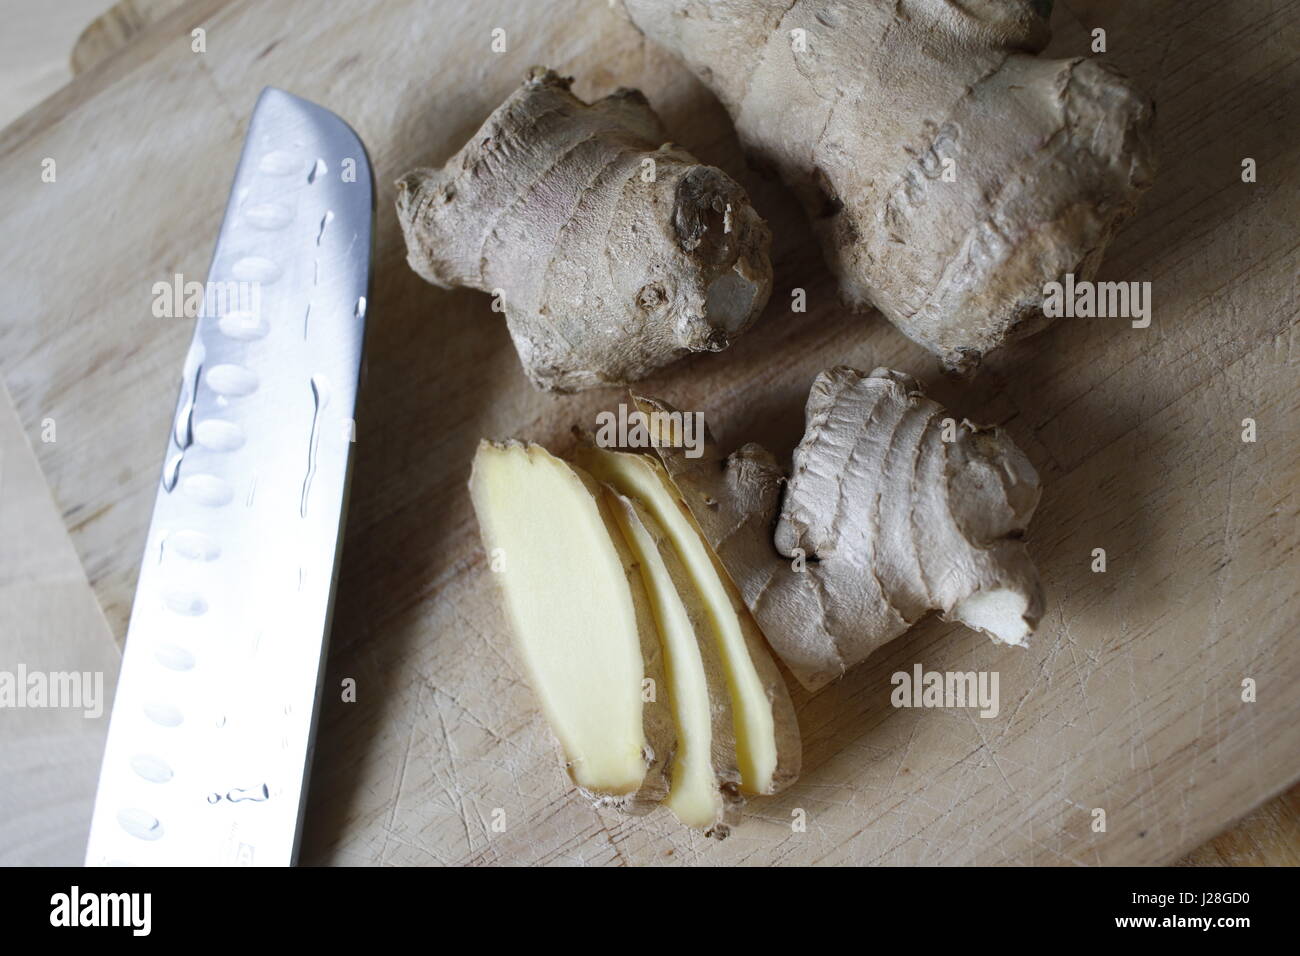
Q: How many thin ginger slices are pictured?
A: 3